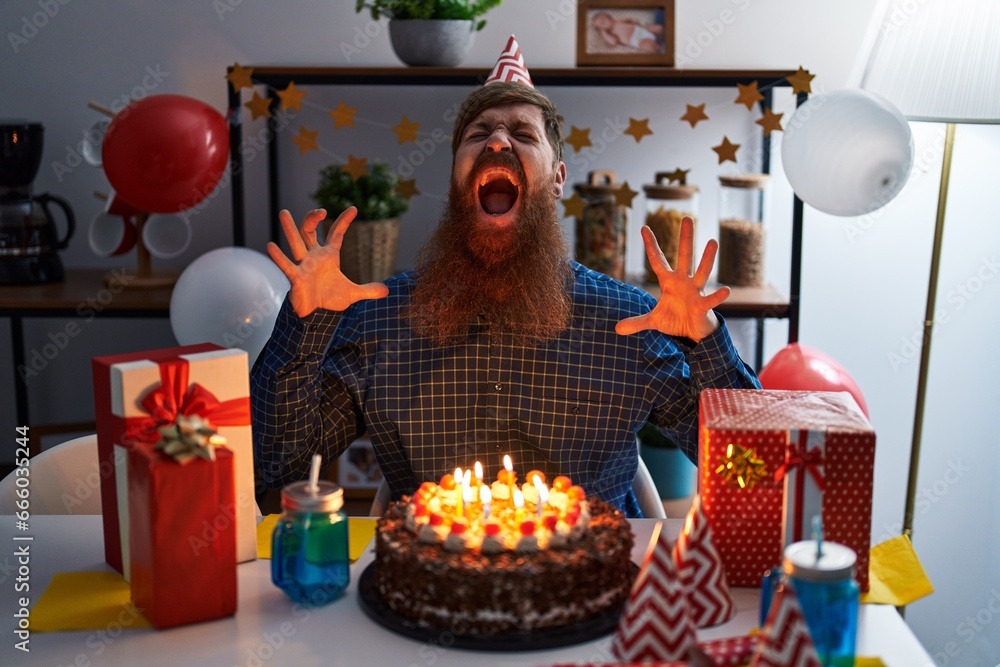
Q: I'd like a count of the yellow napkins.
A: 4